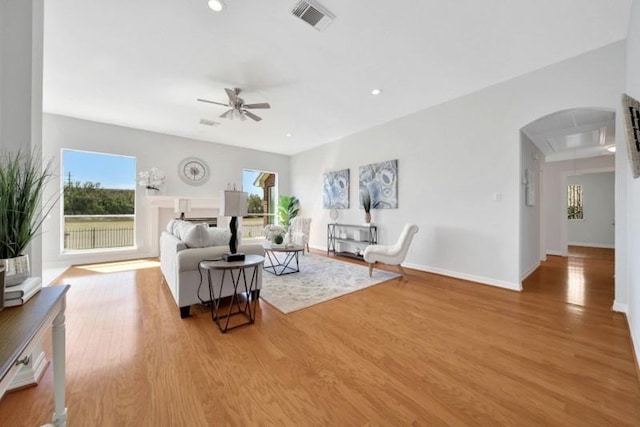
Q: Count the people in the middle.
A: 0